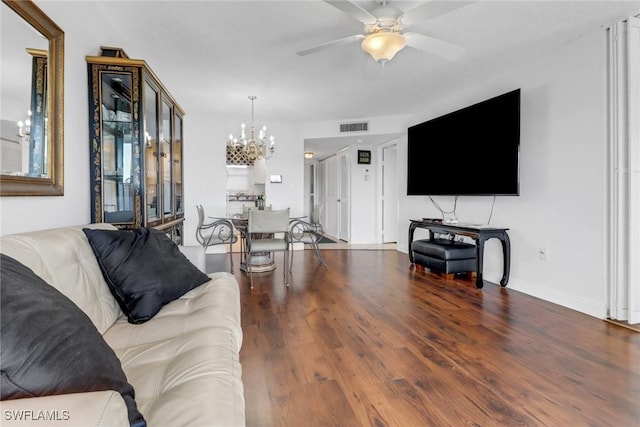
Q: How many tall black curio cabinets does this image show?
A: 1